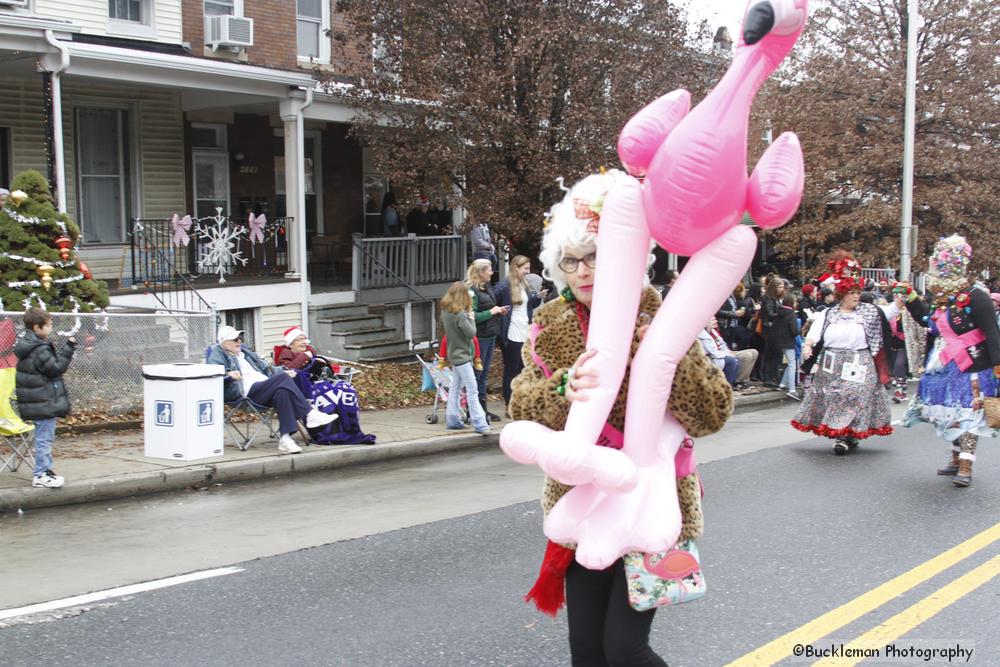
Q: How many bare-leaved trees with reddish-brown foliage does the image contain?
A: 2